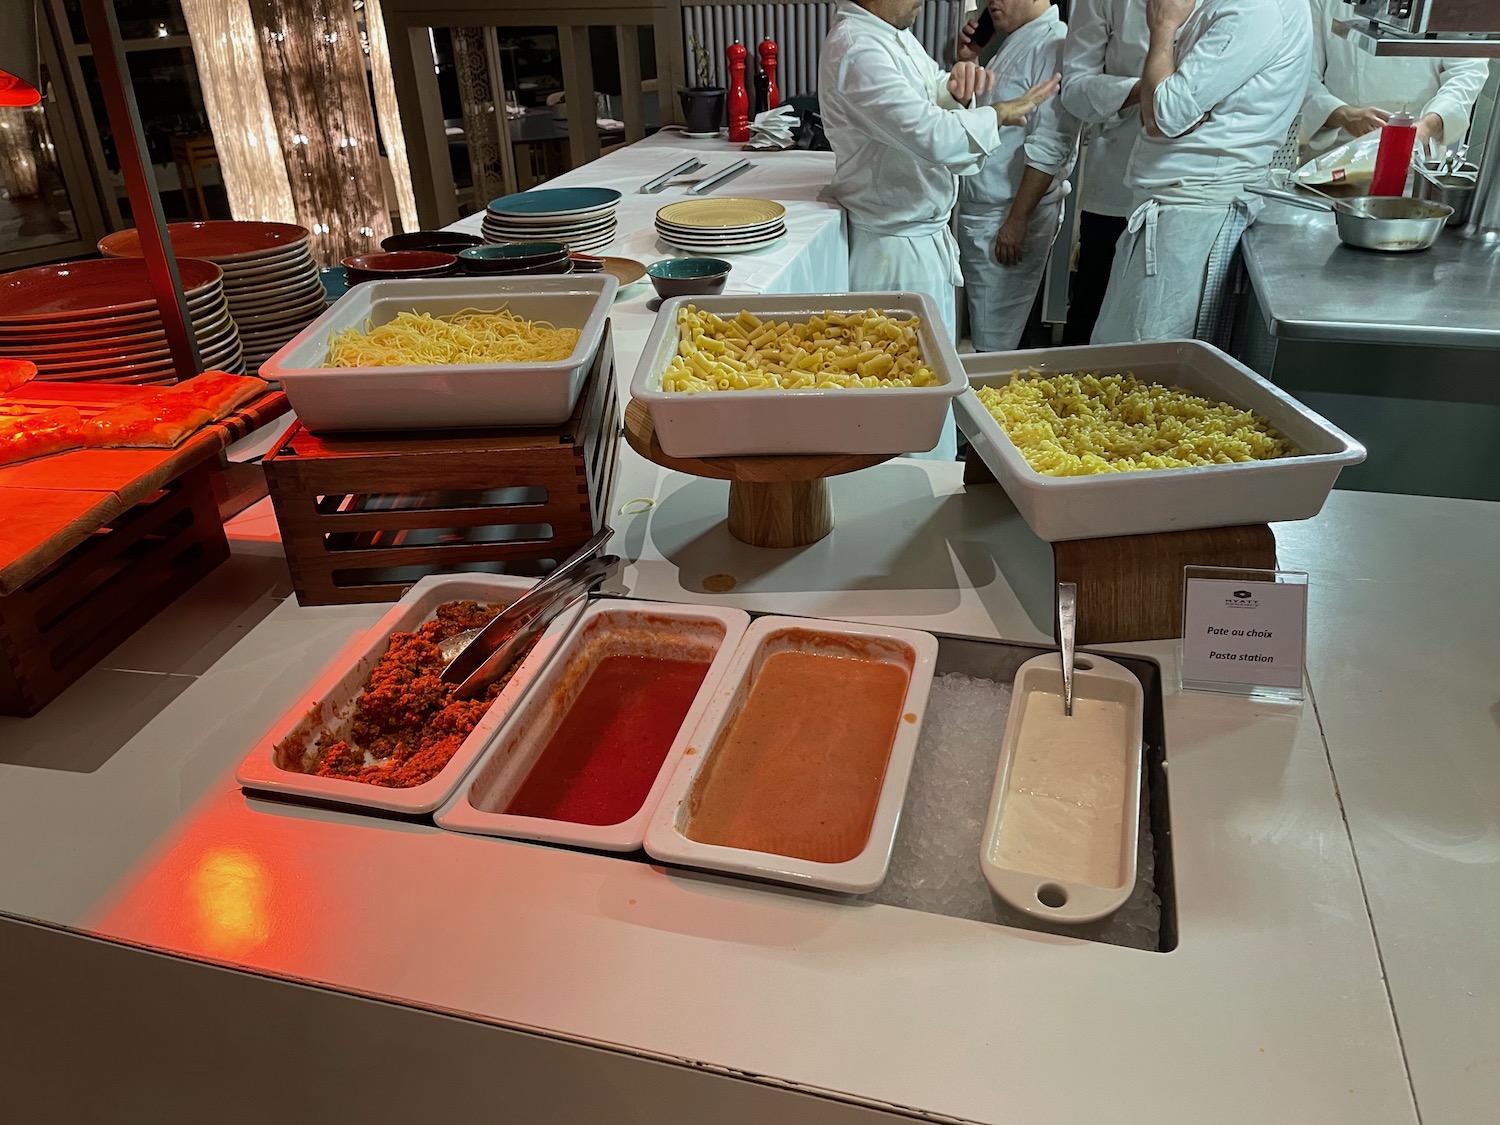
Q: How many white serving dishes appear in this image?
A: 7